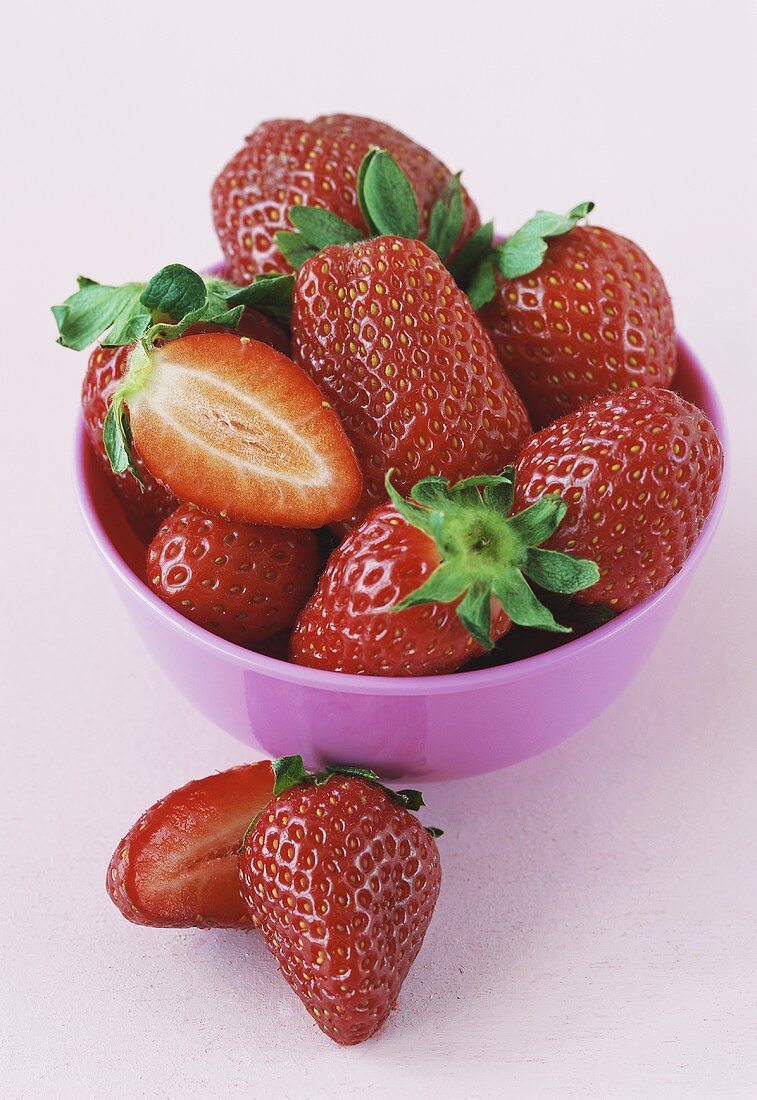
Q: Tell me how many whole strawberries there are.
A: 8